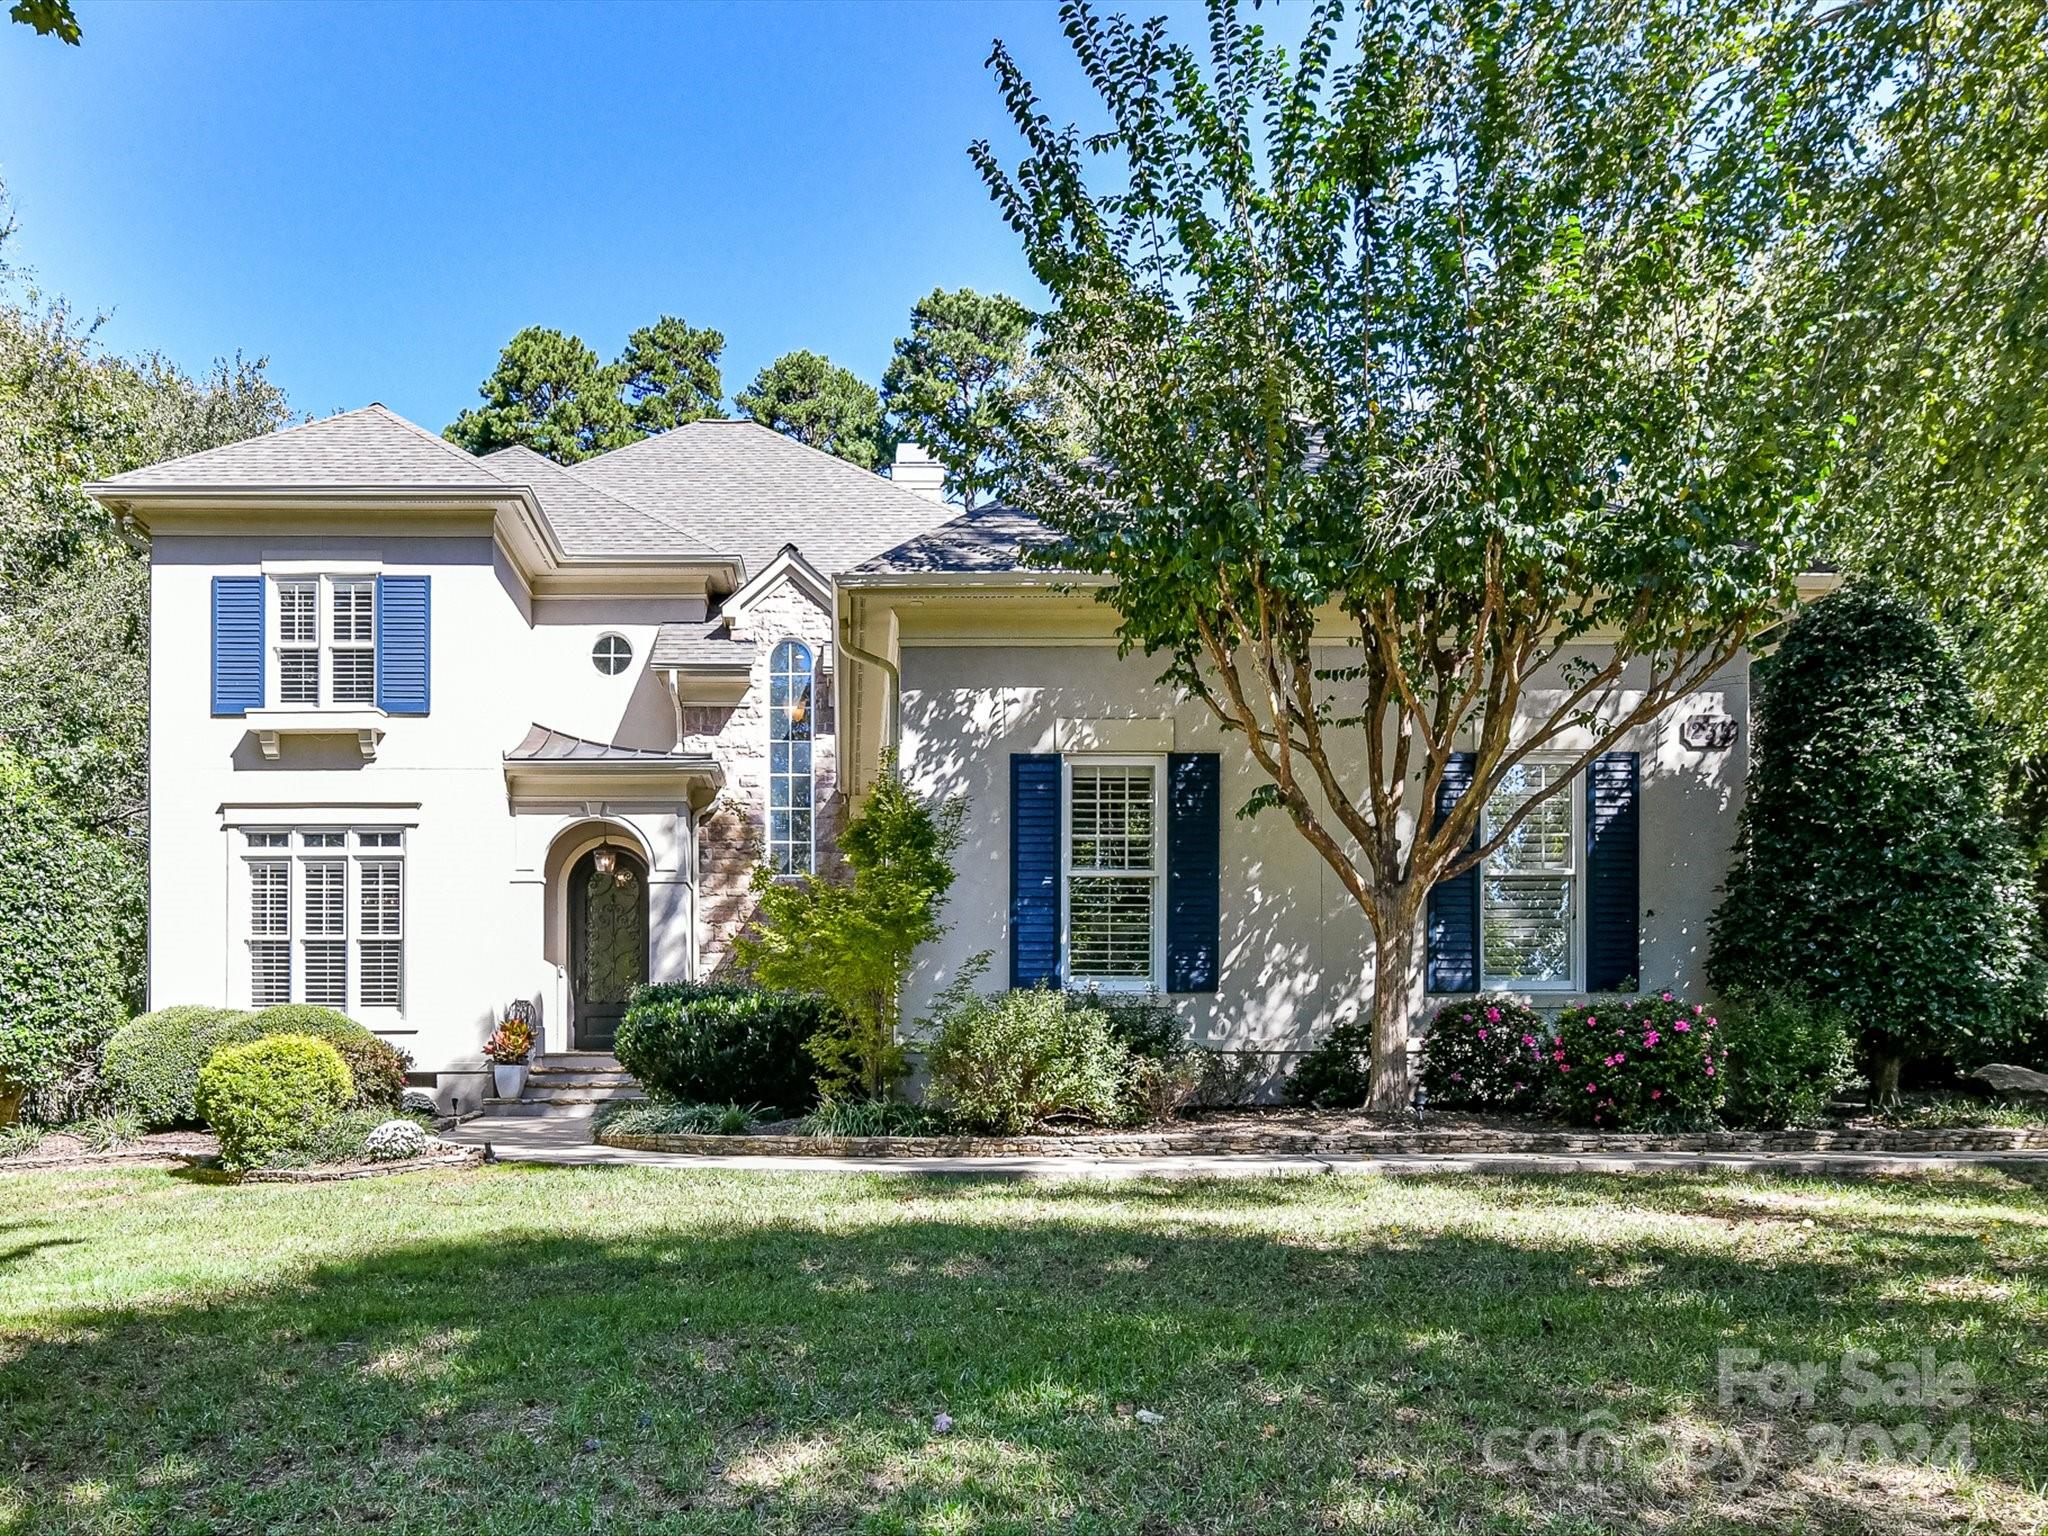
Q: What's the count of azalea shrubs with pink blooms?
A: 2